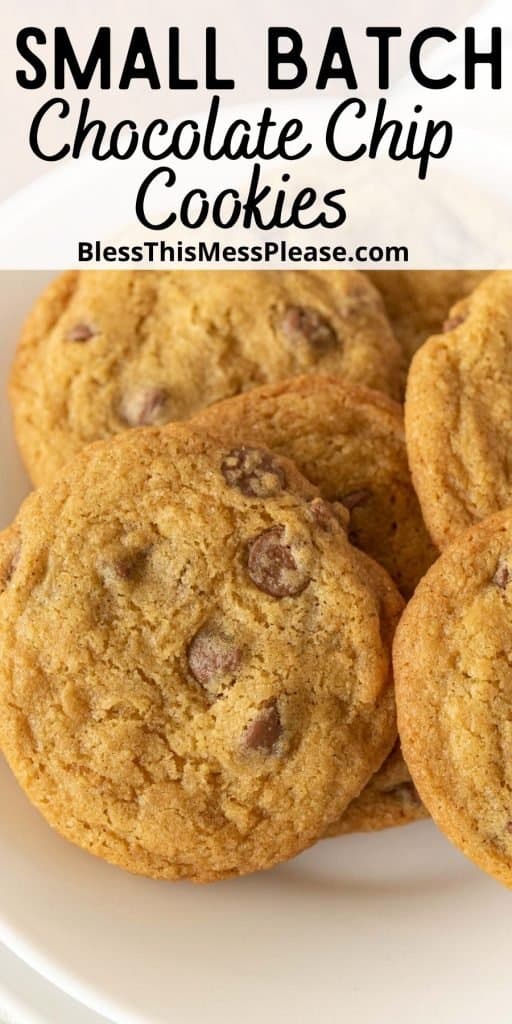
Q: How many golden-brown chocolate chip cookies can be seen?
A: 6